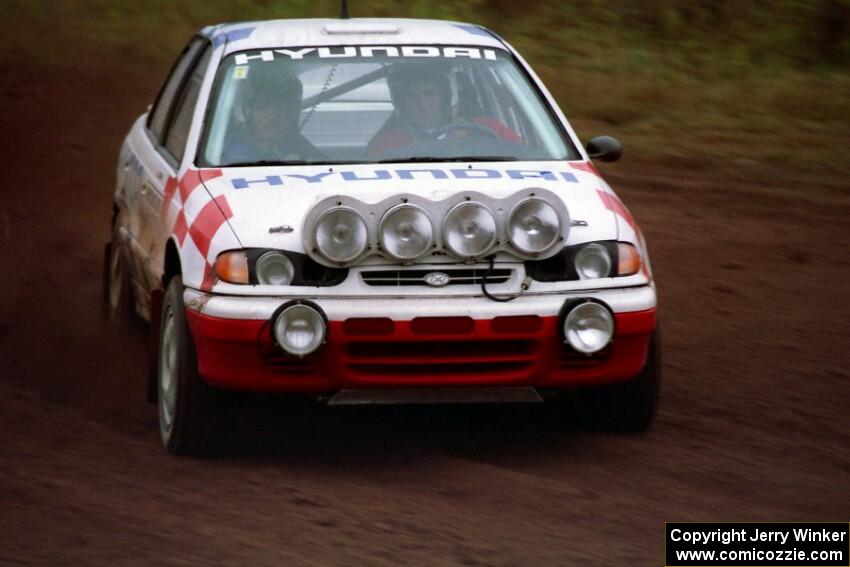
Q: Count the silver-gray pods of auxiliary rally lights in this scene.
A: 1